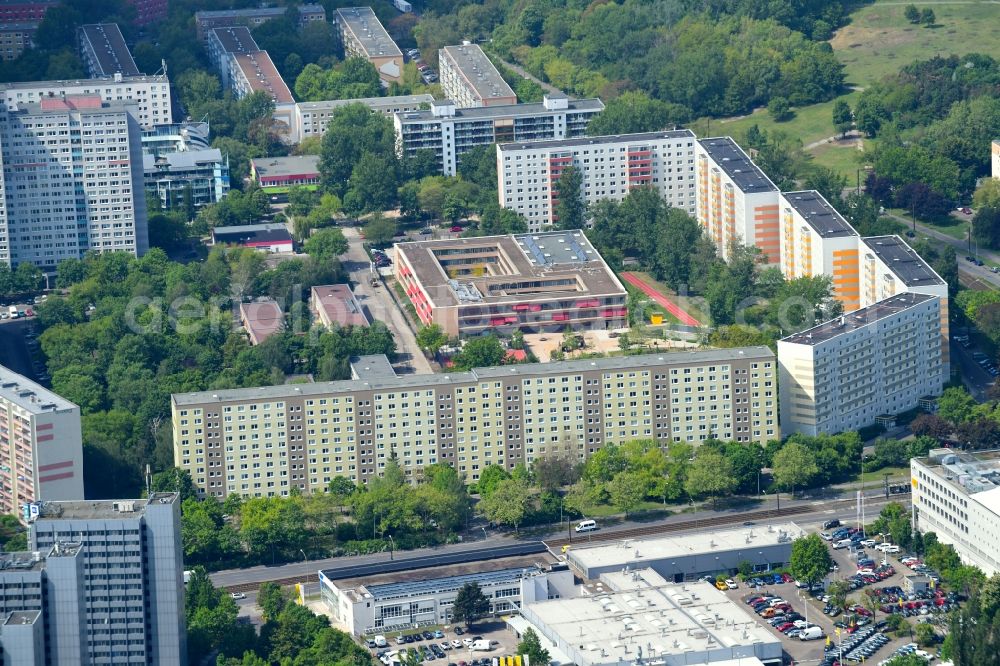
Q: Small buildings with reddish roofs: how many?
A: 2